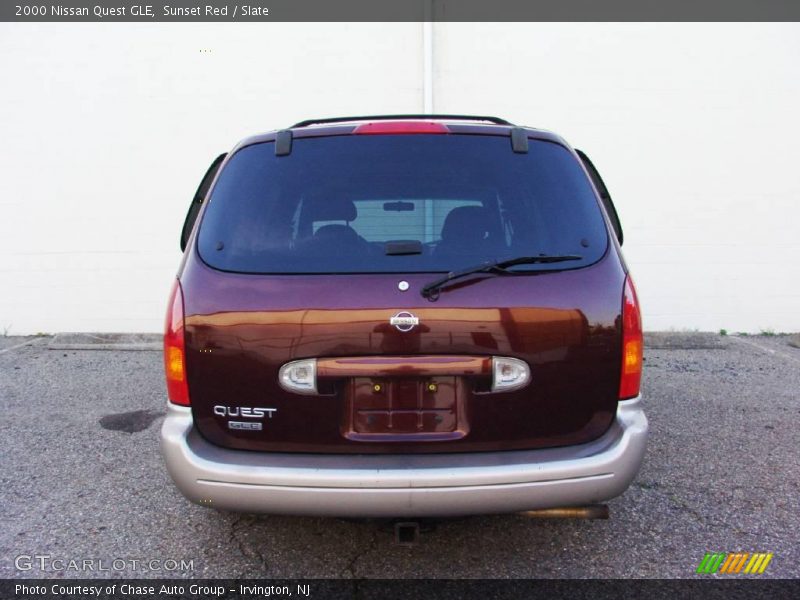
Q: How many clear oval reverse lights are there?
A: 2